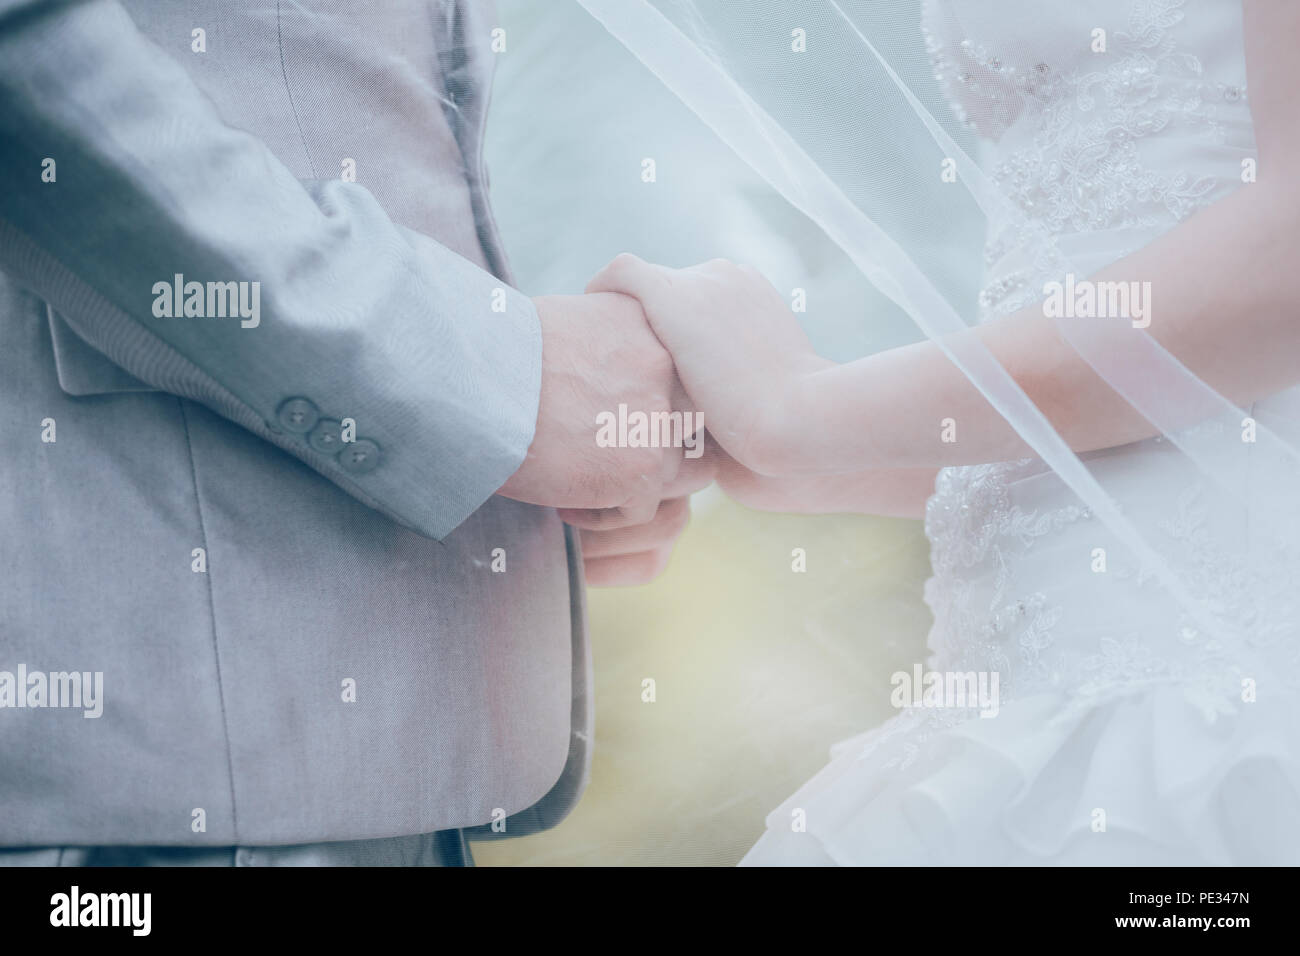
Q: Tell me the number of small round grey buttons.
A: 3